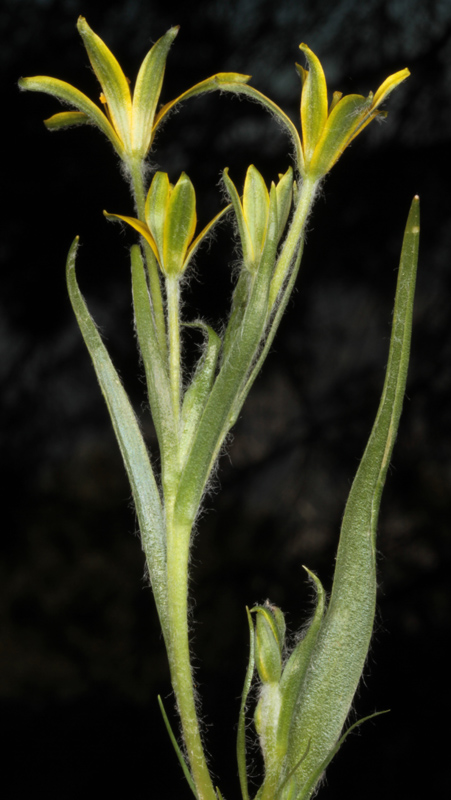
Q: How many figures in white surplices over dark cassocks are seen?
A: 0